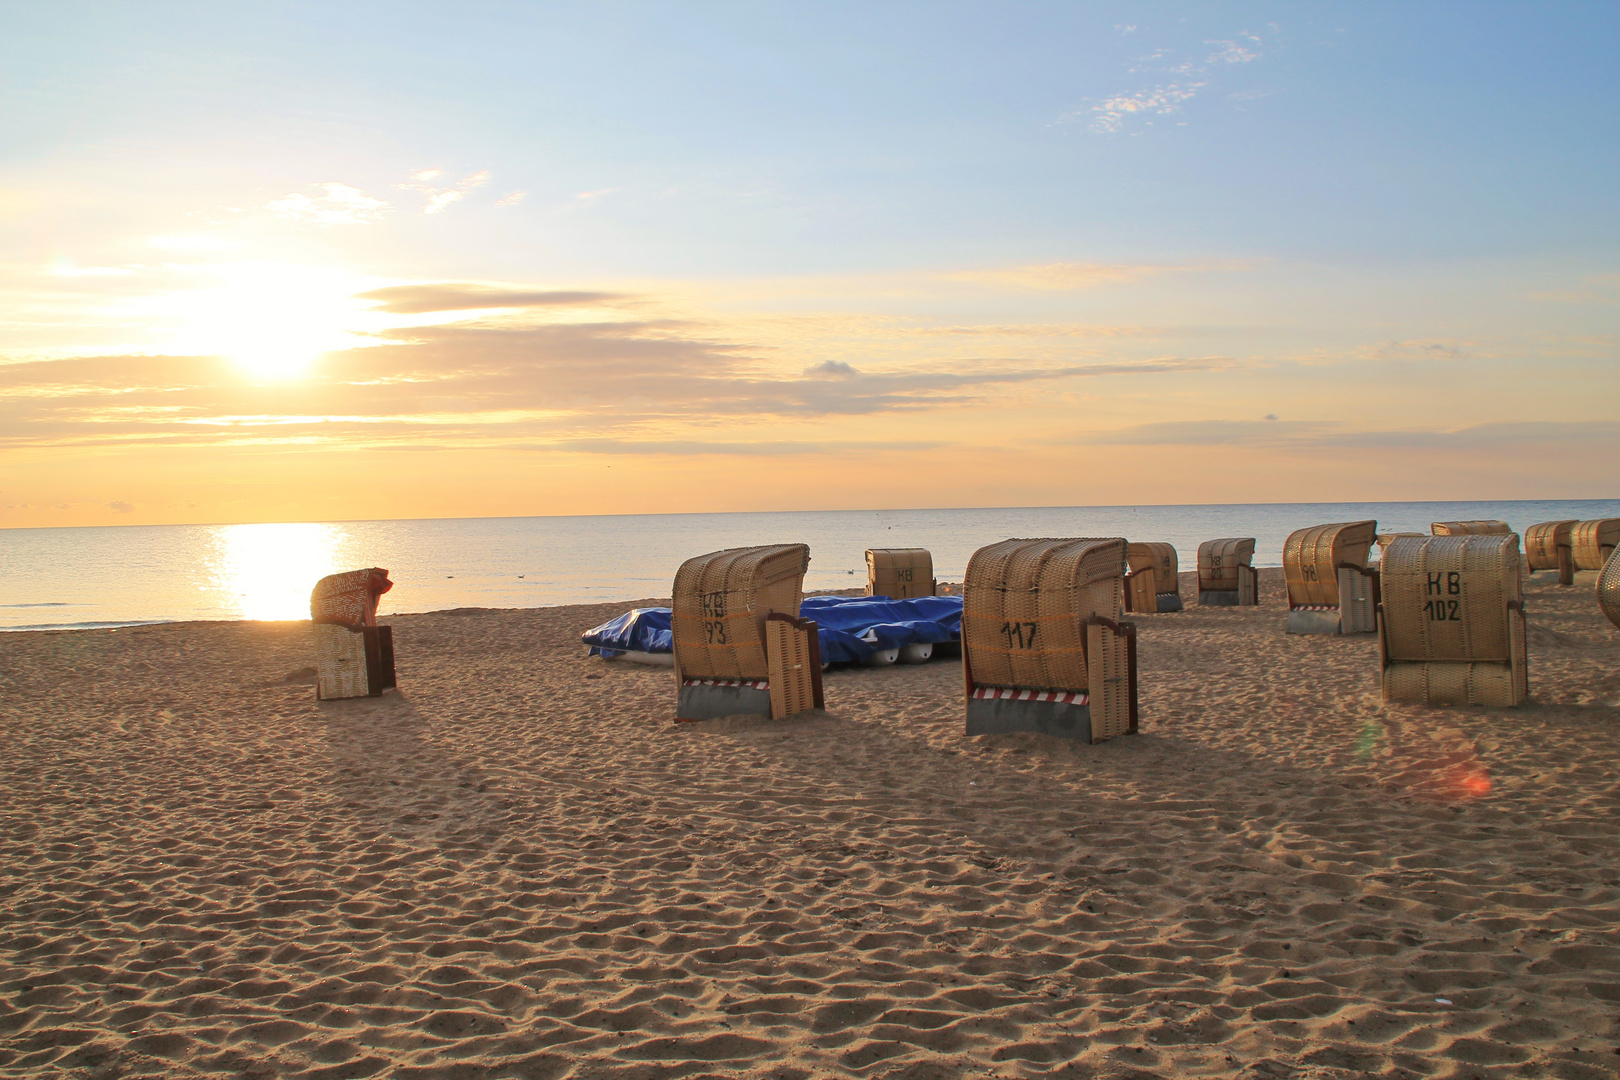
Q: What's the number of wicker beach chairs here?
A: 13